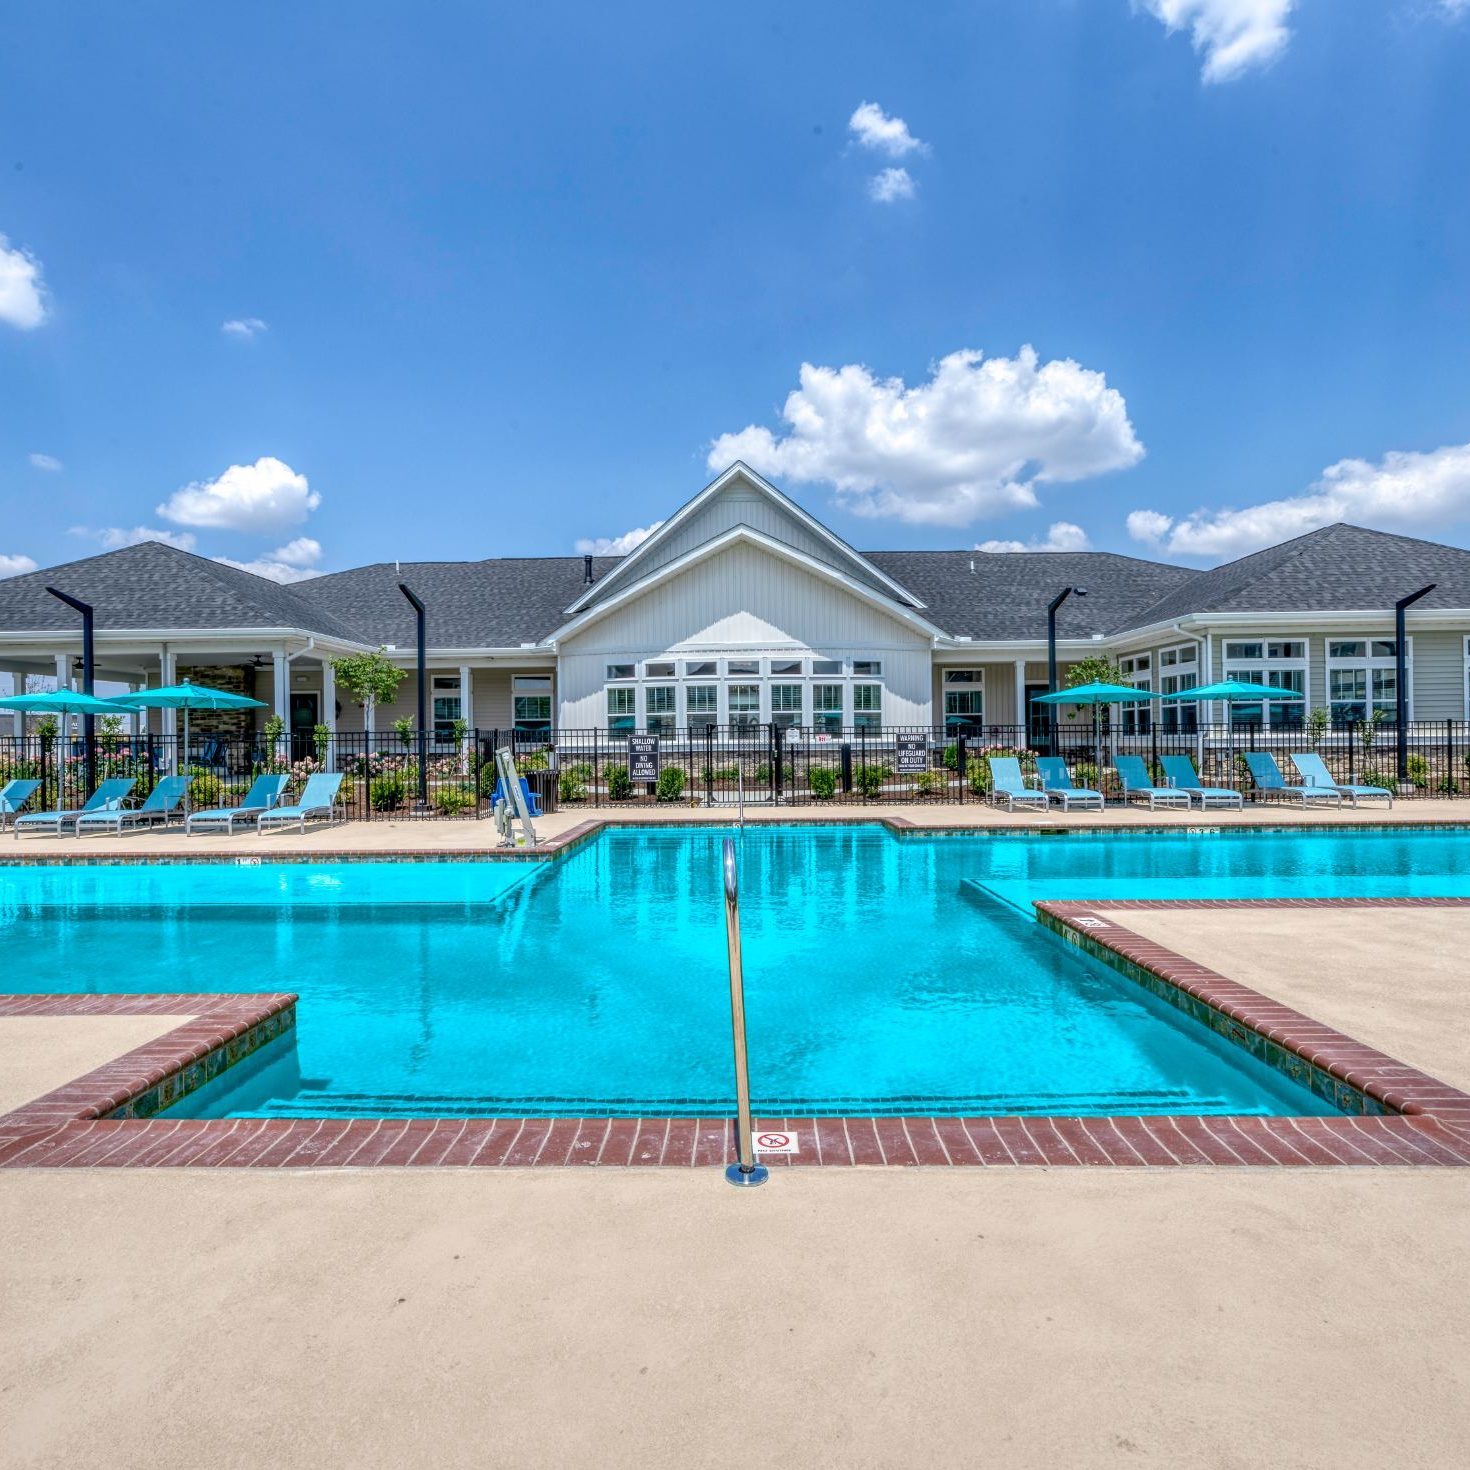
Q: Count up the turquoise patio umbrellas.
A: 4